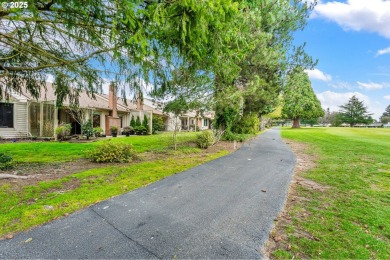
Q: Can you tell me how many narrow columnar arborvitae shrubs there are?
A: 3